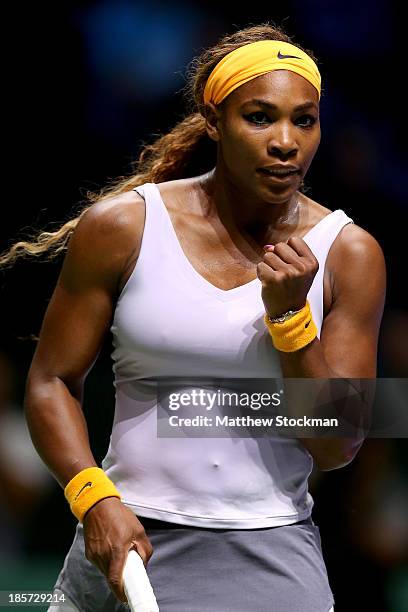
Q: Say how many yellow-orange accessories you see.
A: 3